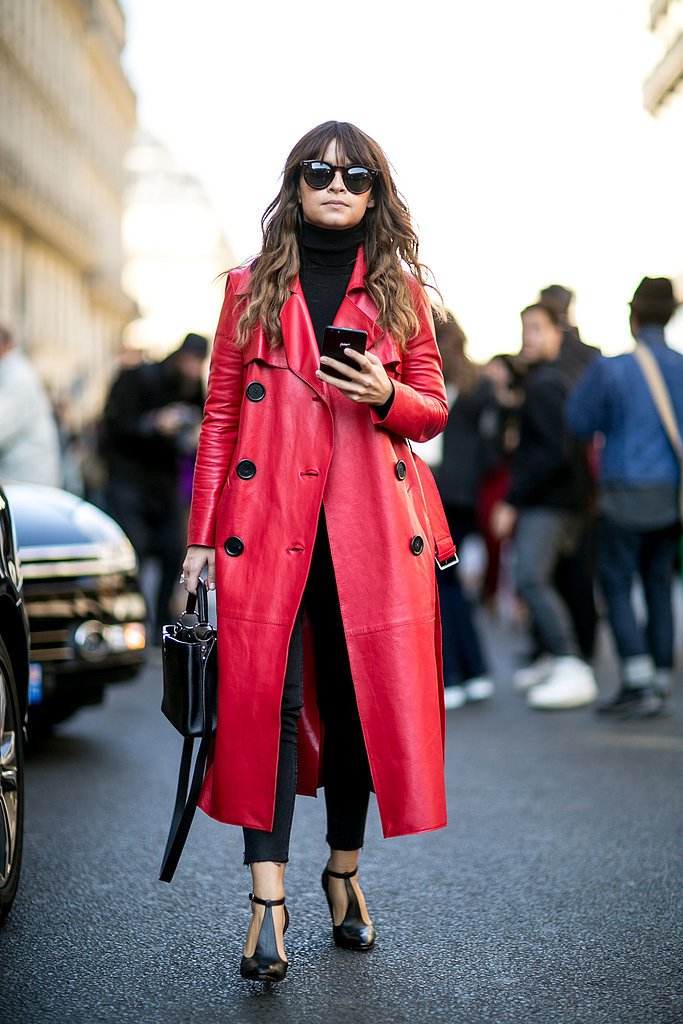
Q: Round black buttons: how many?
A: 5